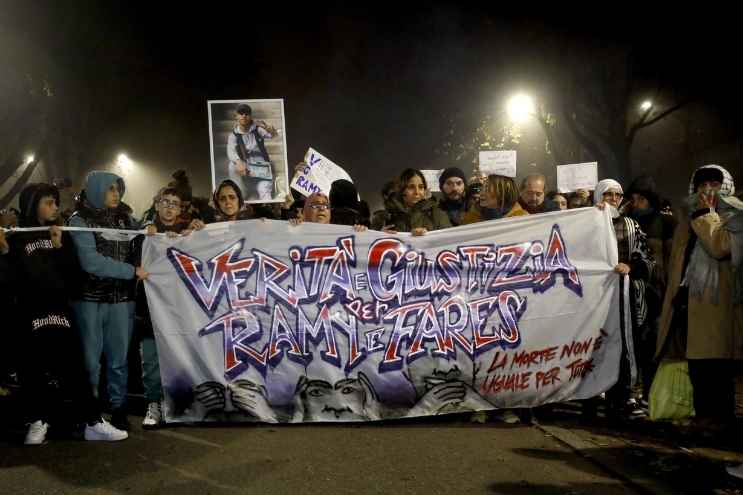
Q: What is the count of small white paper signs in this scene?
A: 4